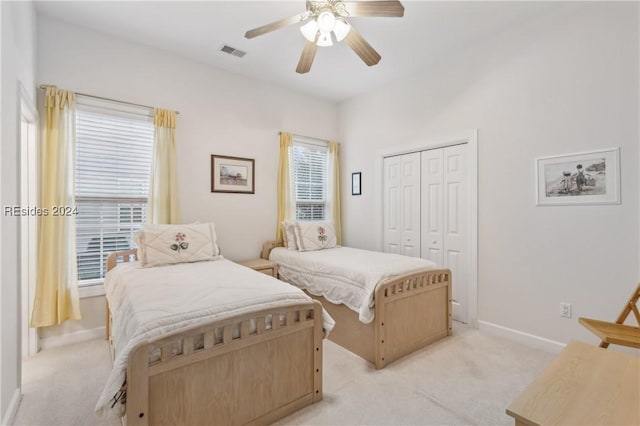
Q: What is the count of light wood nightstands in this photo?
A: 1